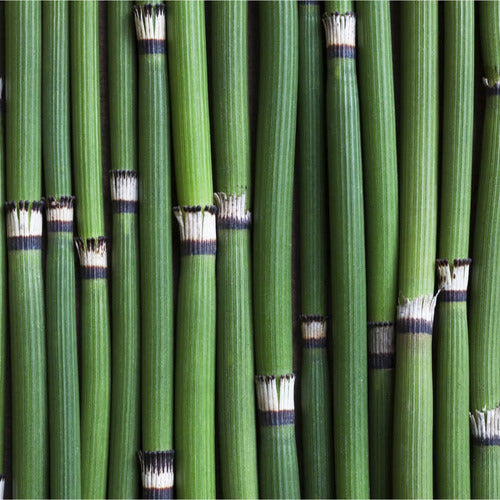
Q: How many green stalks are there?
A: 14